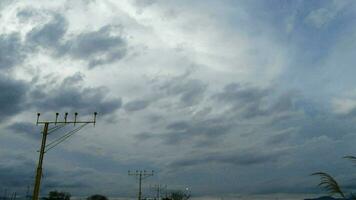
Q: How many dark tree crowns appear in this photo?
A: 3